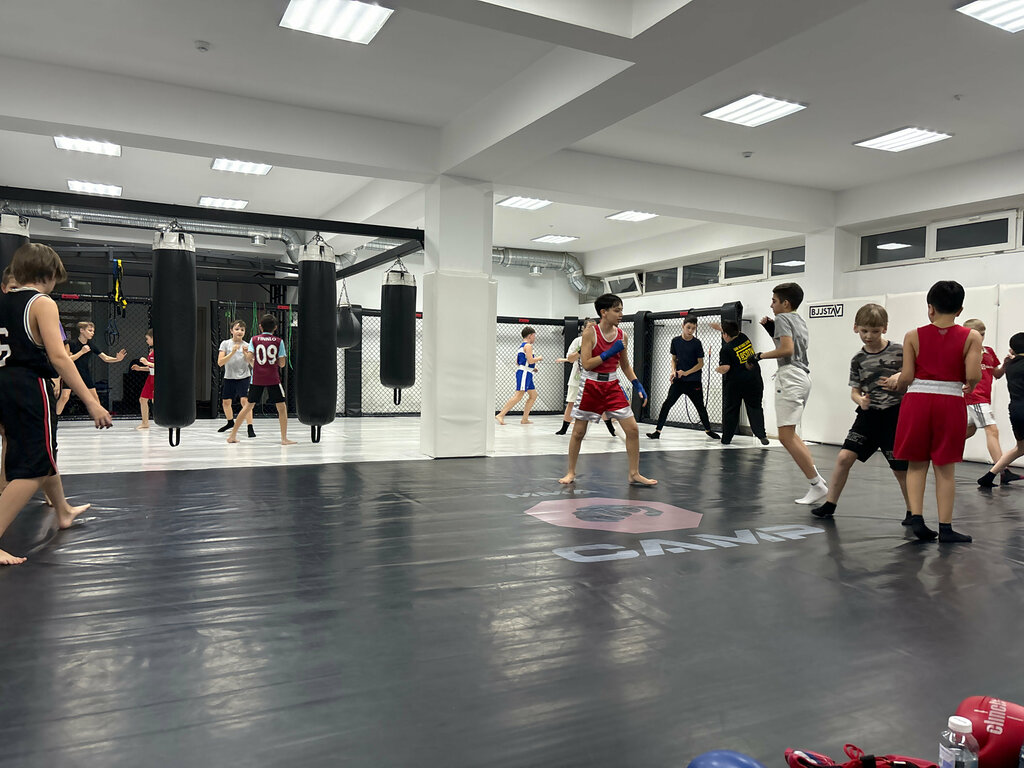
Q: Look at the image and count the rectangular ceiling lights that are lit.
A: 11